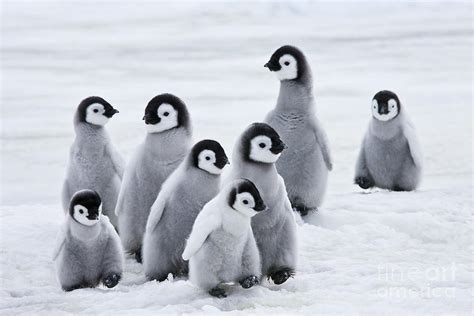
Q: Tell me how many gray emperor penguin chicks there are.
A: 8